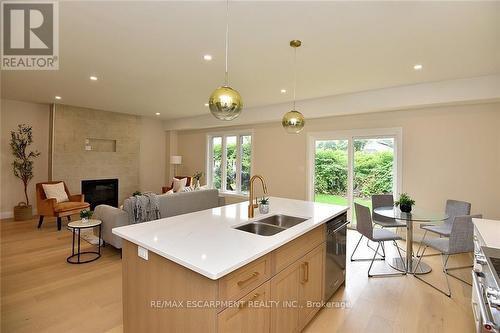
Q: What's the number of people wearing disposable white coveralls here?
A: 0